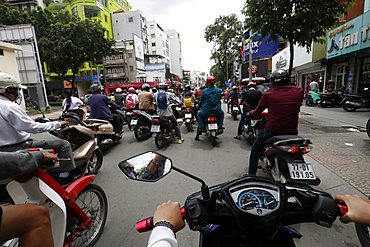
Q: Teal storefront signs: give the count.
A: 1